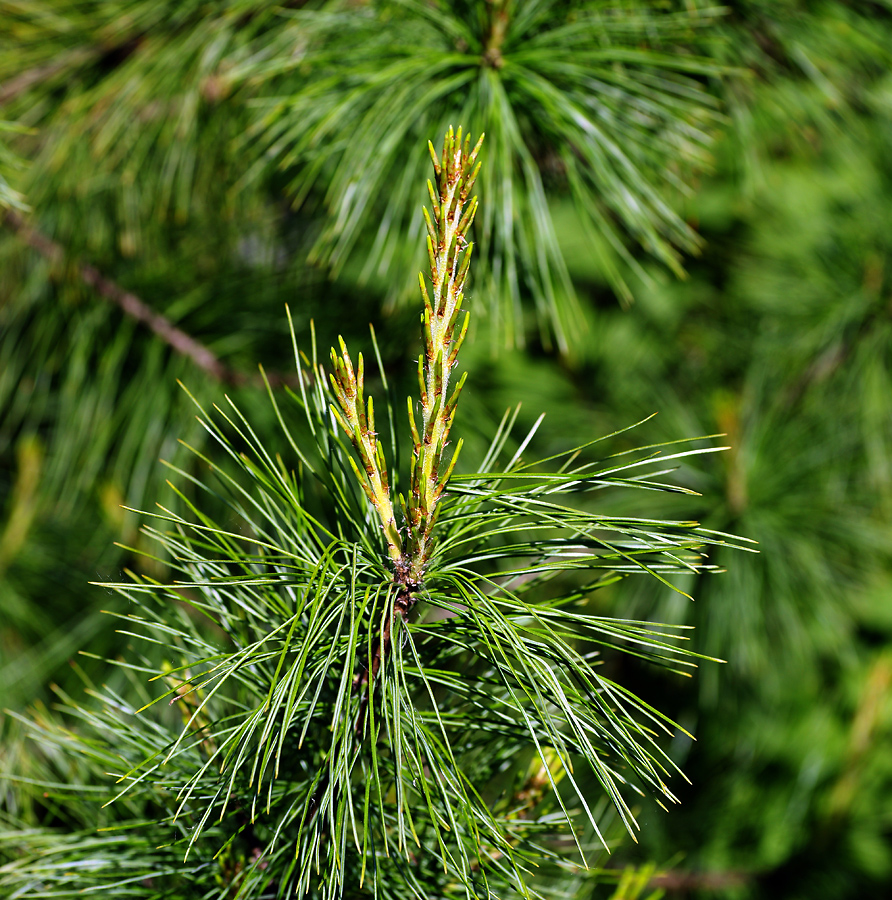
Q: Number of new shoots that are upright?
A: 2